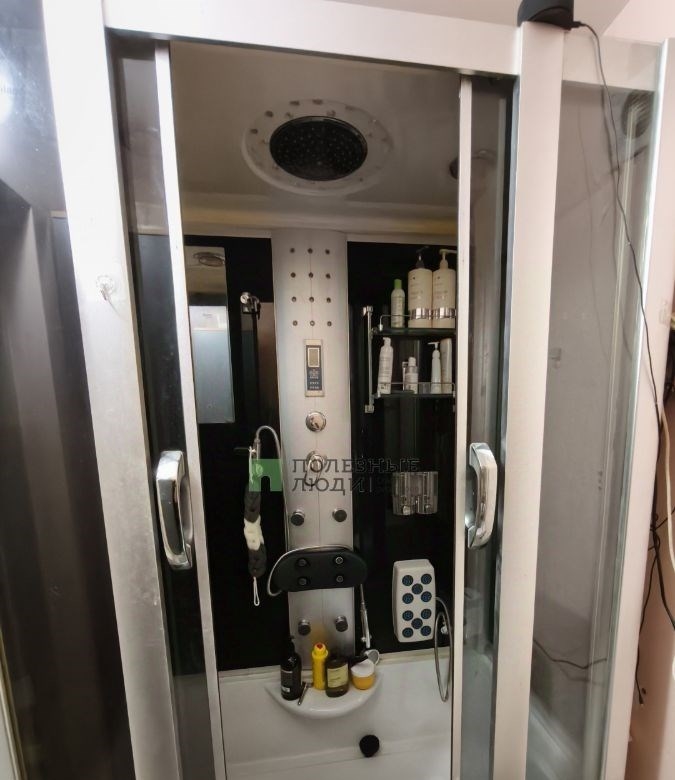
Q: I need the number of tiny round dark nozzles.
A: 12